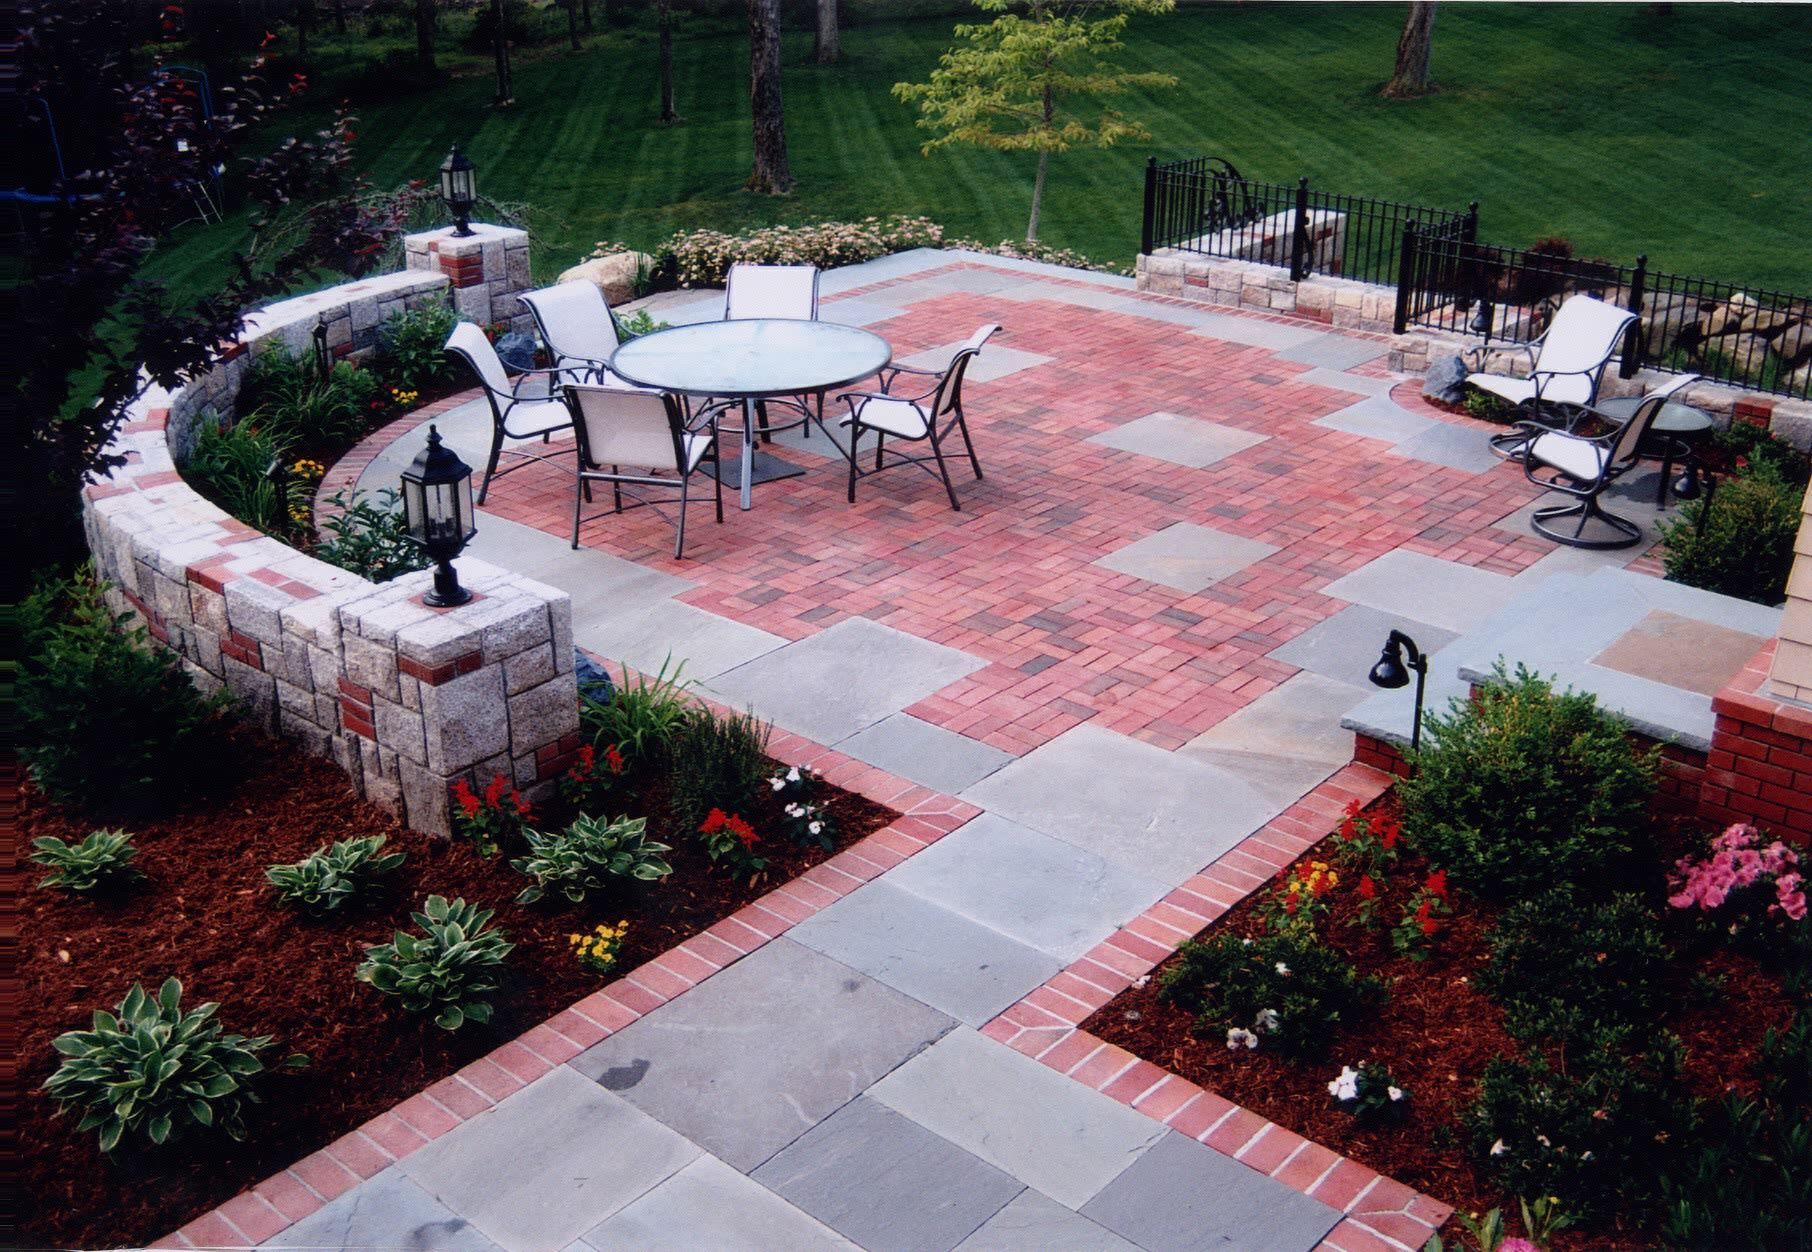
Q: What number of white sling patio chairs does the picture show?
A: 7